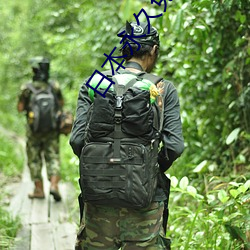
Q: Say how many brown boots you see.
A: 2